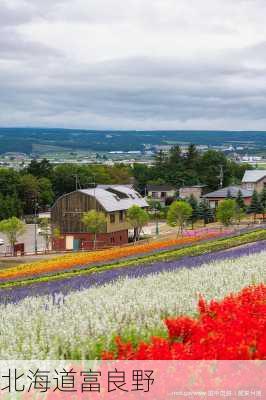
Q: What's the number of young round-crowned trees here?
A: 5